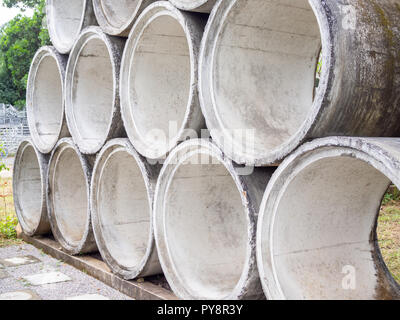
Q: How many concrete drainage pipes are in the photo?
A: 12